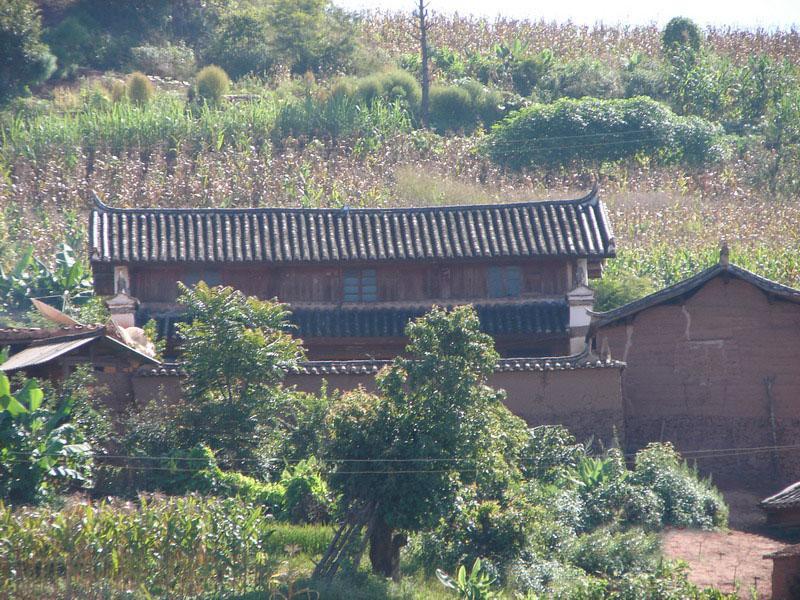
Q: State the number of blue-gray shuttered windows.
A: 3